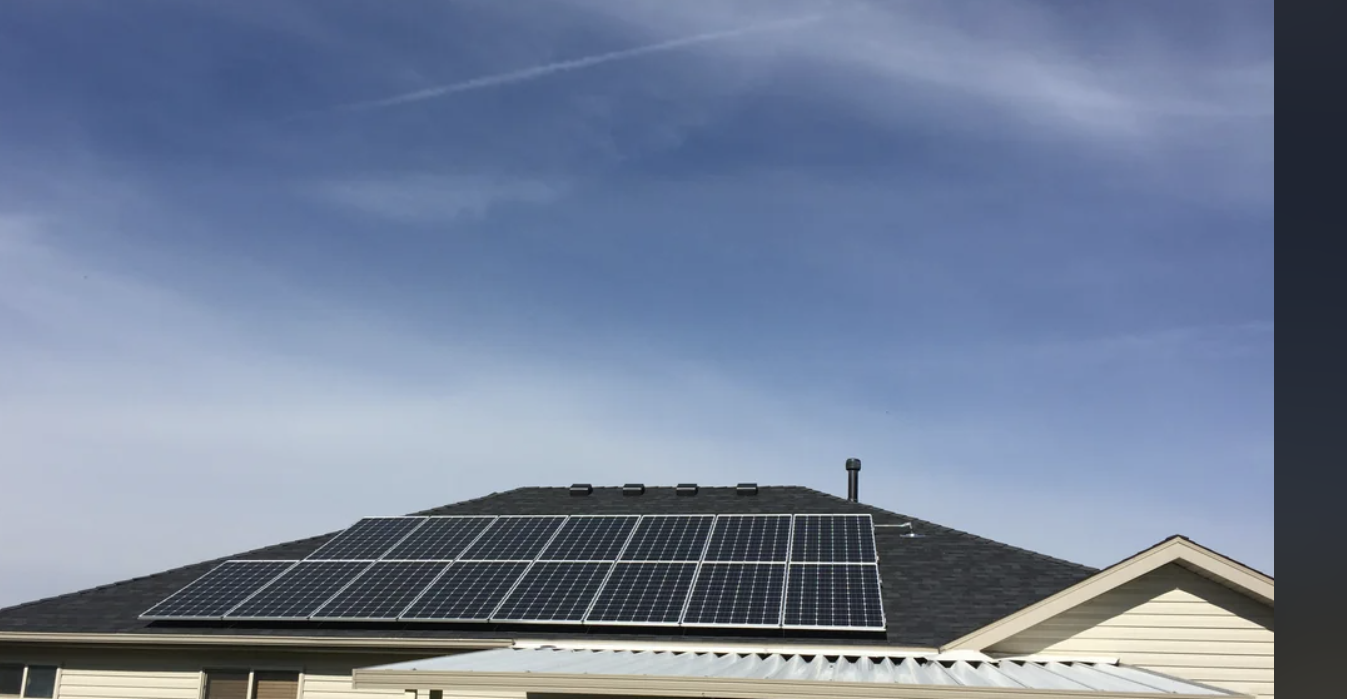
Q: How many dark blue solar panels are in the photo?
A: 15